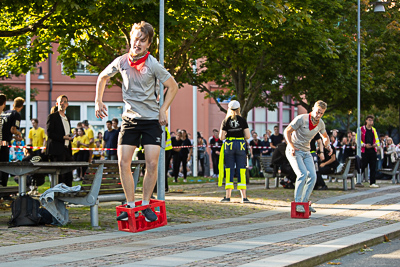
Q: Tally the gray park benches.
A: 4